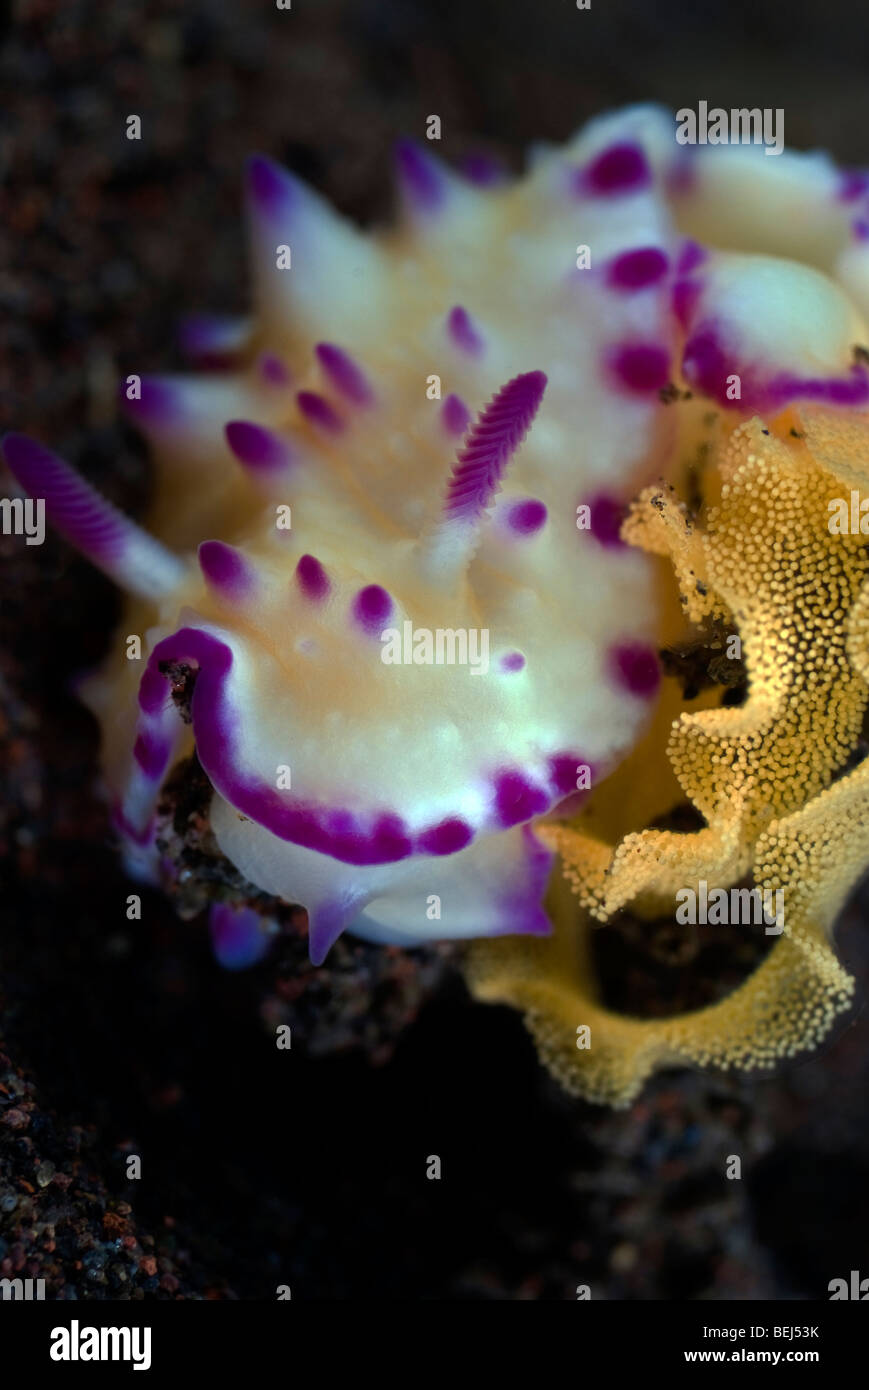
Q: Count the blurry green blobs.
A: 0